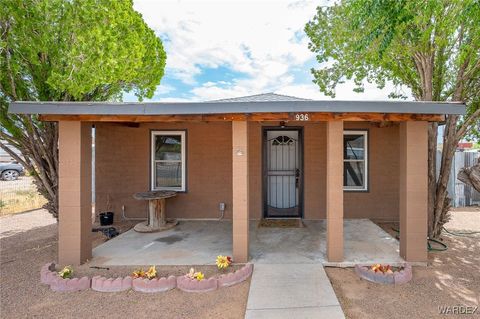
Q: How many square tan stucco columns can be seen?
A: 4